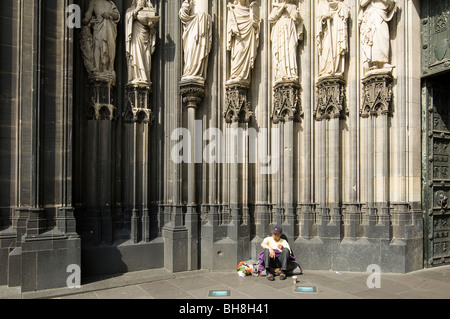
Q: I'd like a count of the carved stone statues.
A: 7